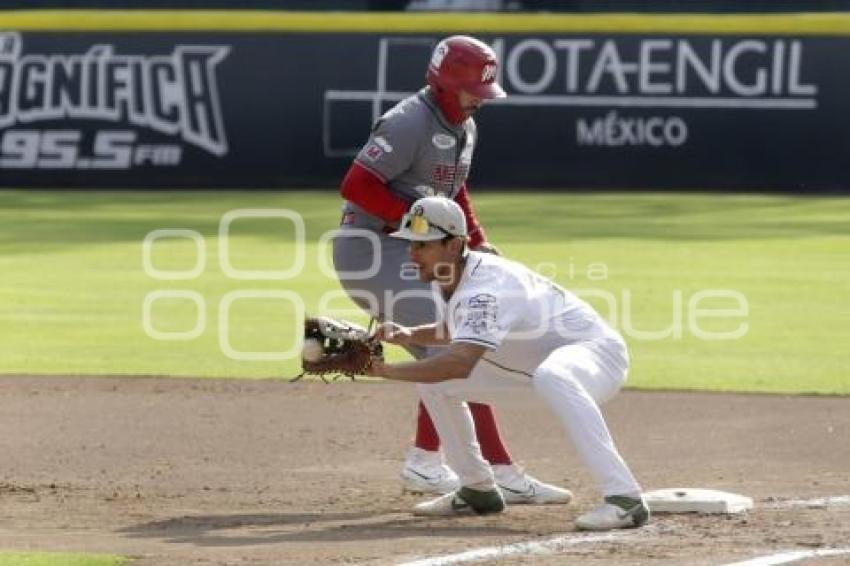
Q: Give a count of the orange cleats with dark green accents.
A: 0